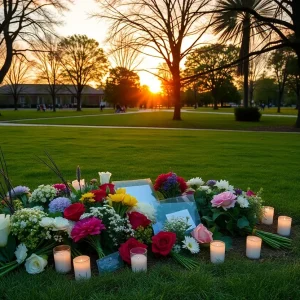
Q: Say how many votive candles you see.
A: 7